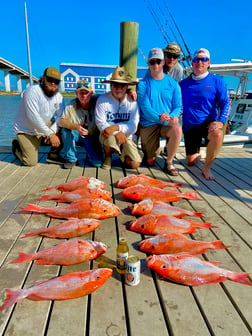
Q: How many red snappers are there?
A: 12